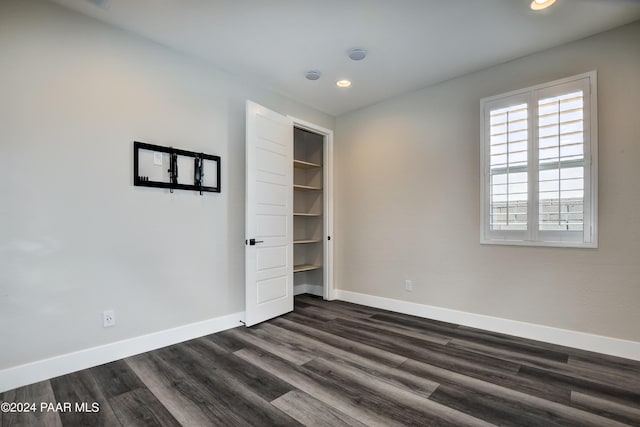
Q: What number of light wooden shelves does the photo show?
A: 5